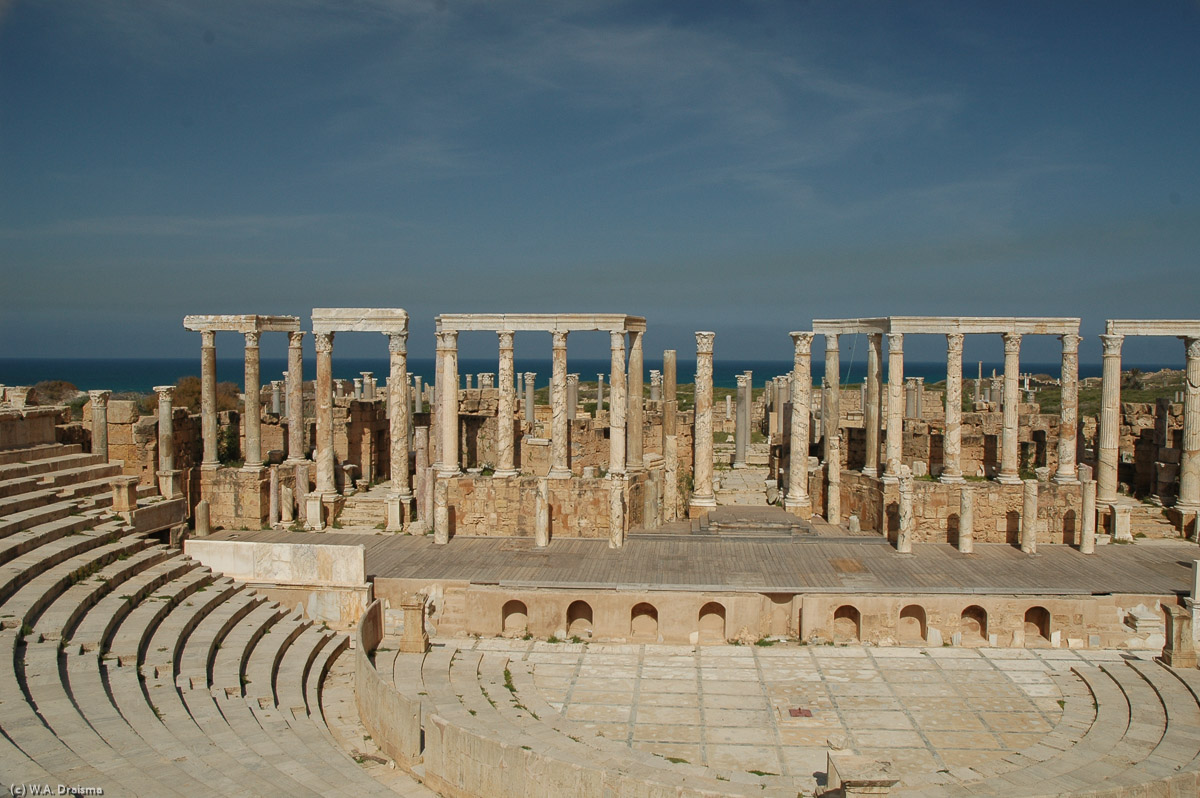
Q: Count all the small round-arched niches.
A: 8